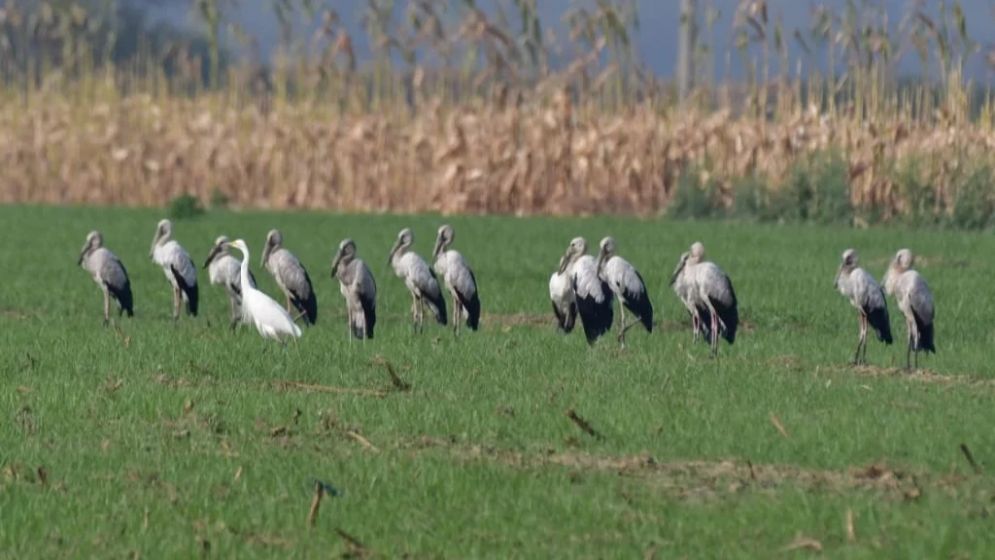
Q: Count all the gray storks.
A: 14